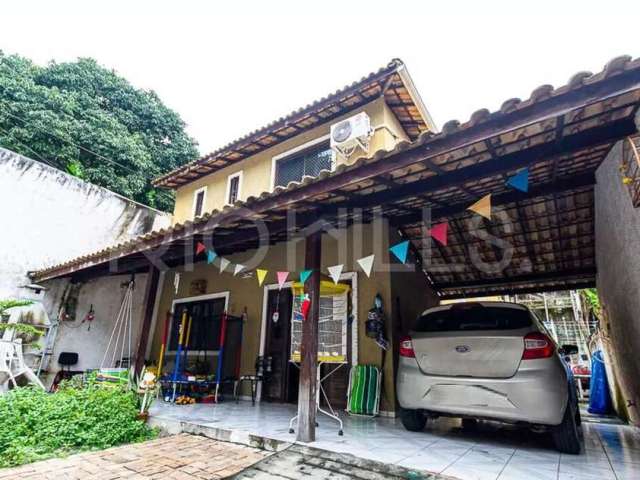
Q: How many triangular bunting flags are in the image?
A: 13